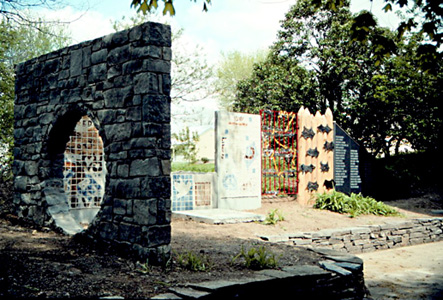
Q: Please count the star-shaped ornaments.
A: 8